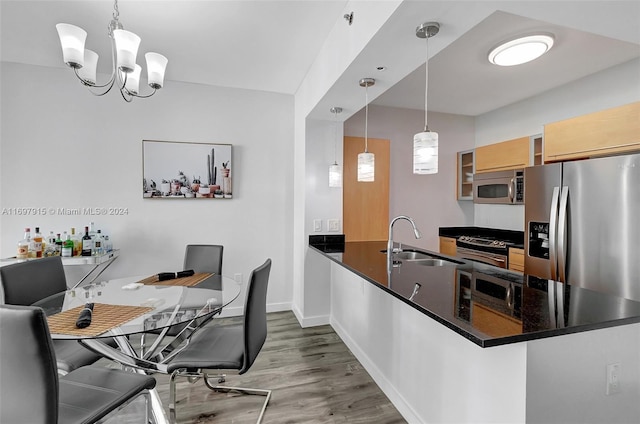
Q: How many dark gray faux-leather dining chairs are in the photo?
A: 4